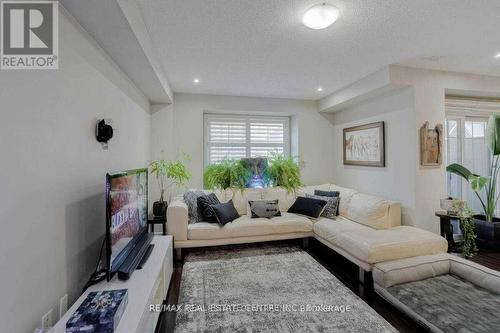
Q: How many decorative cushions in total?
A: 7